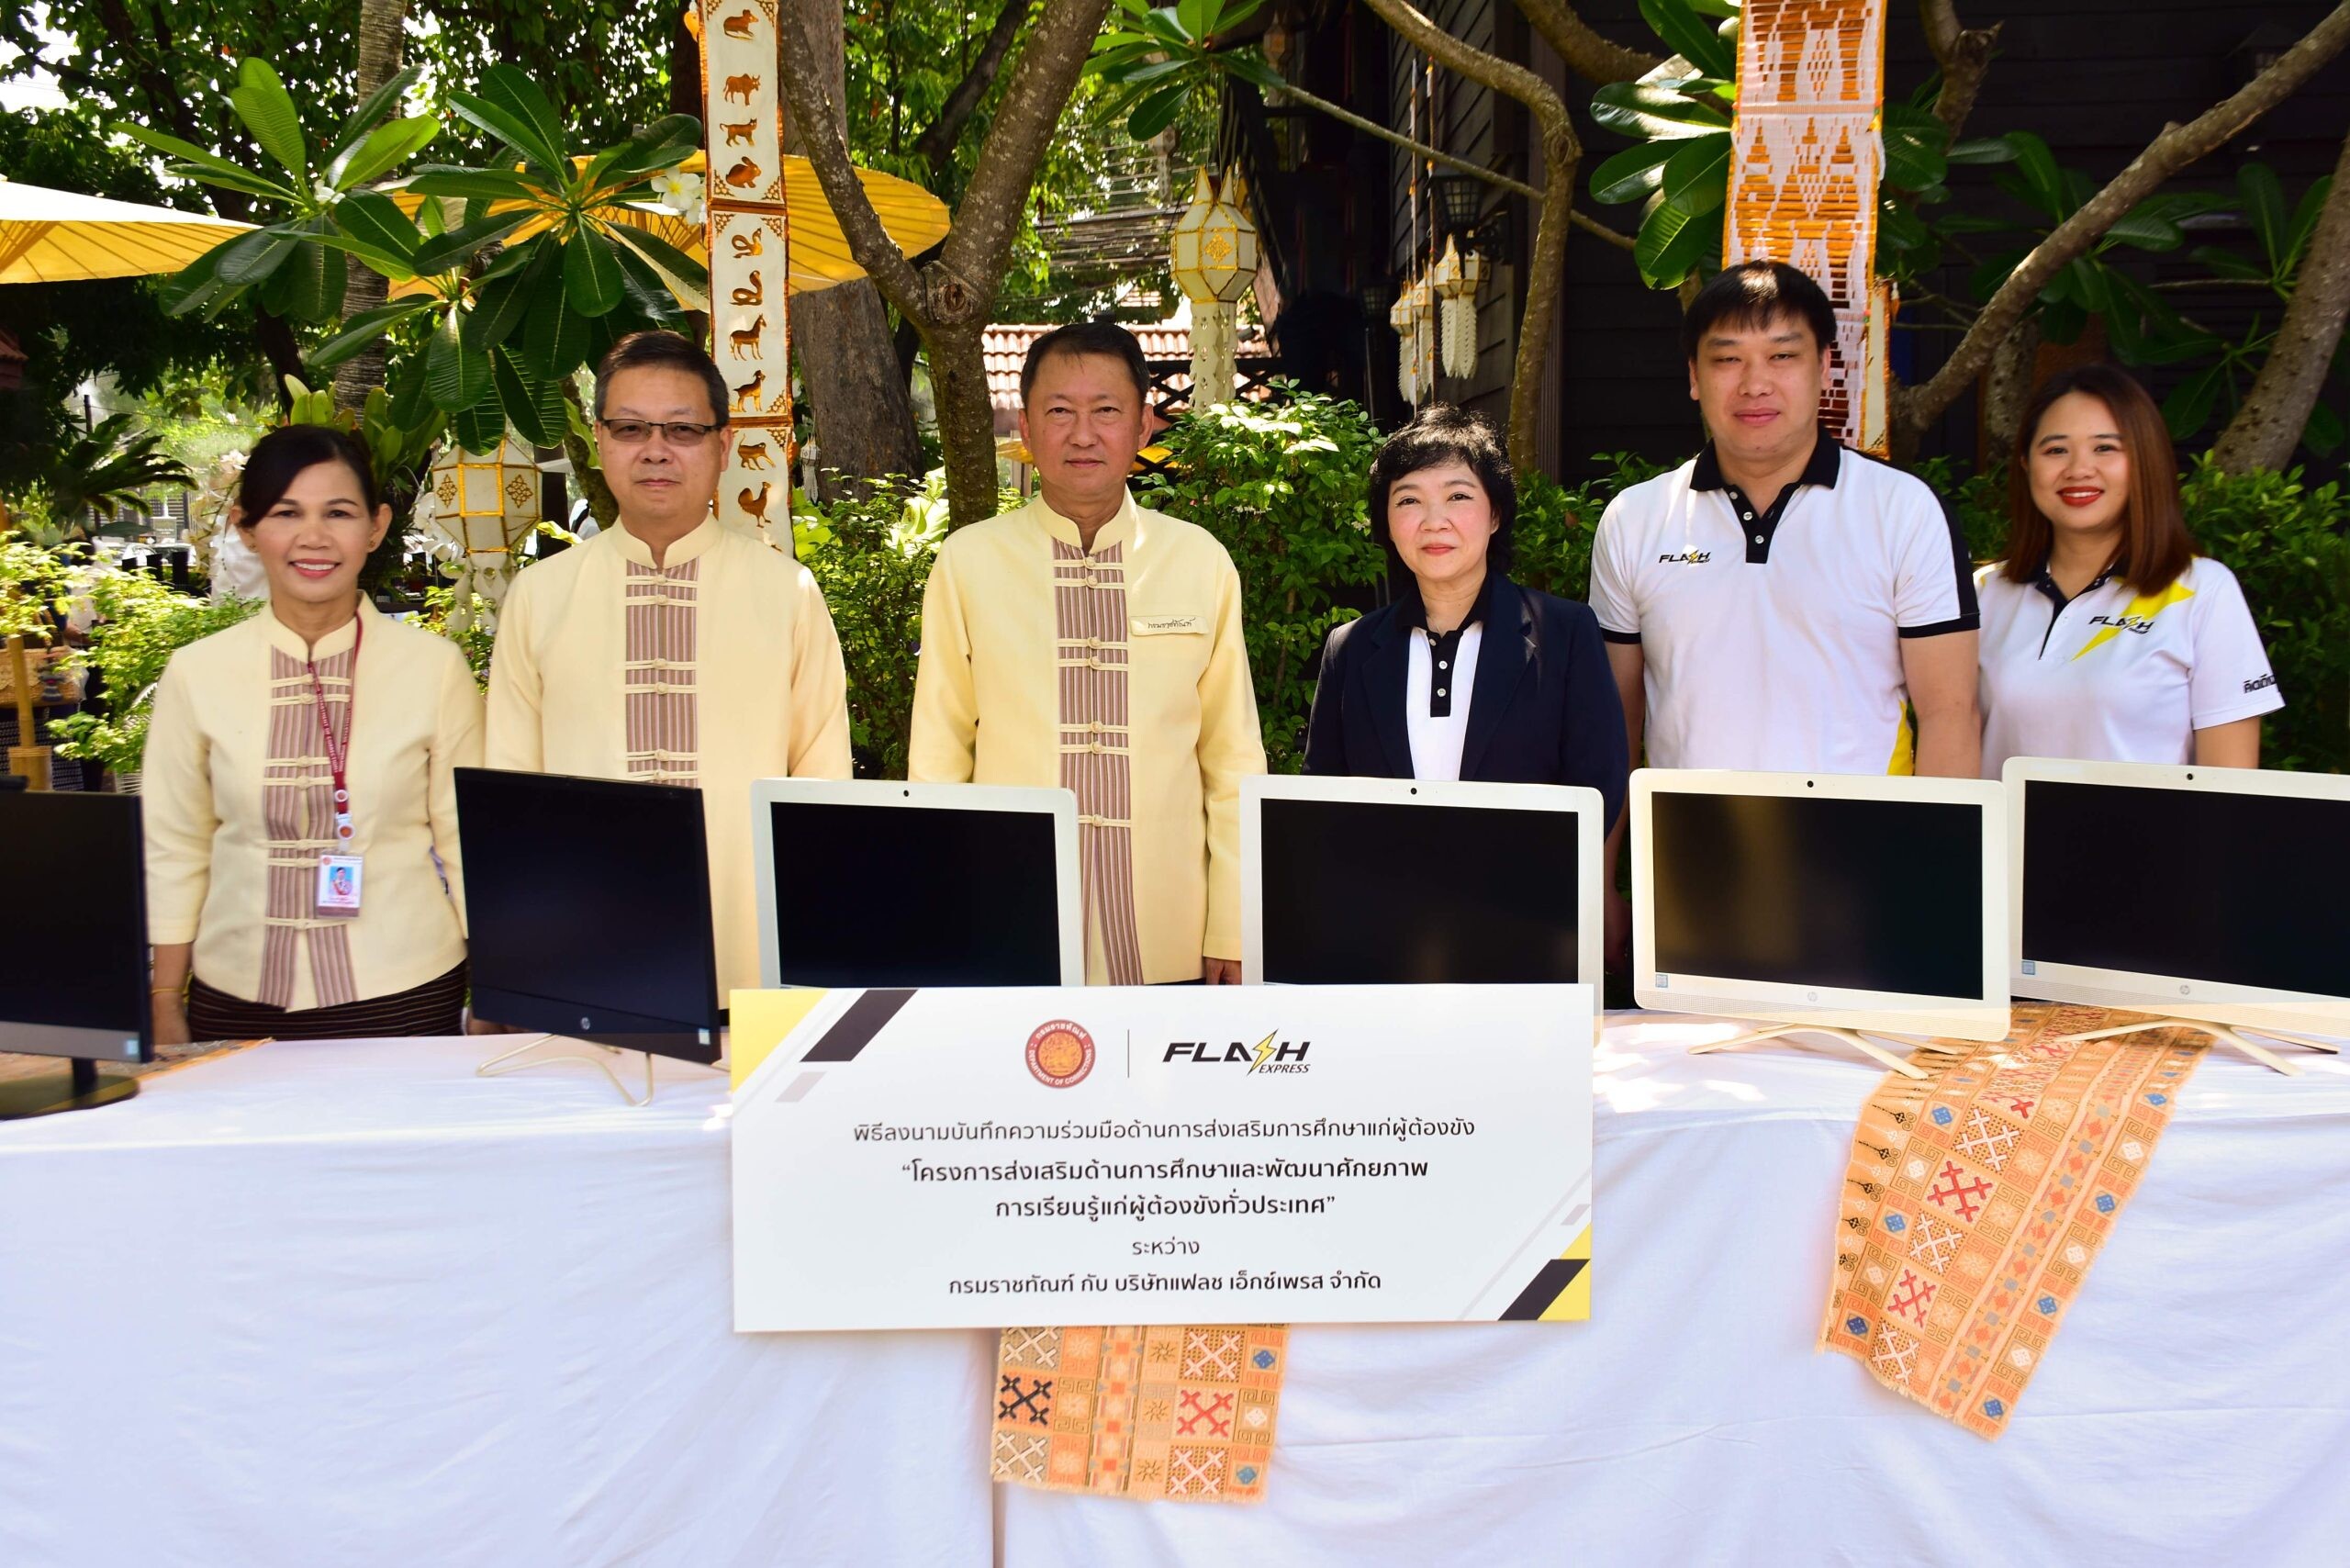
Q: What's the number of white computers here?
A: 4